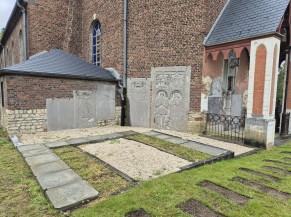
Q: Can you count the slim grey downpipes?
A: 2